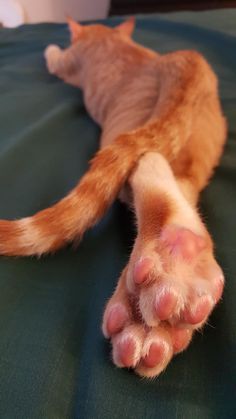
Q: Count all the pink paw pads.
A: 9